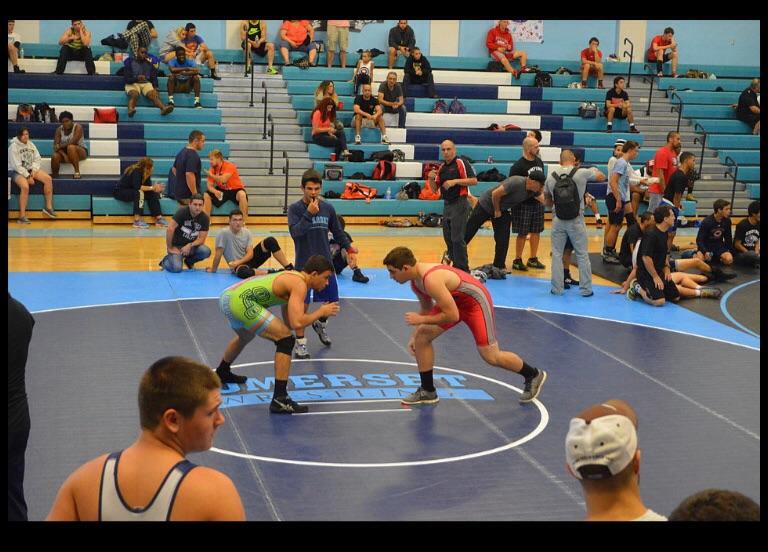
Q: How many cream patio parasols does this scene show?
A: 0